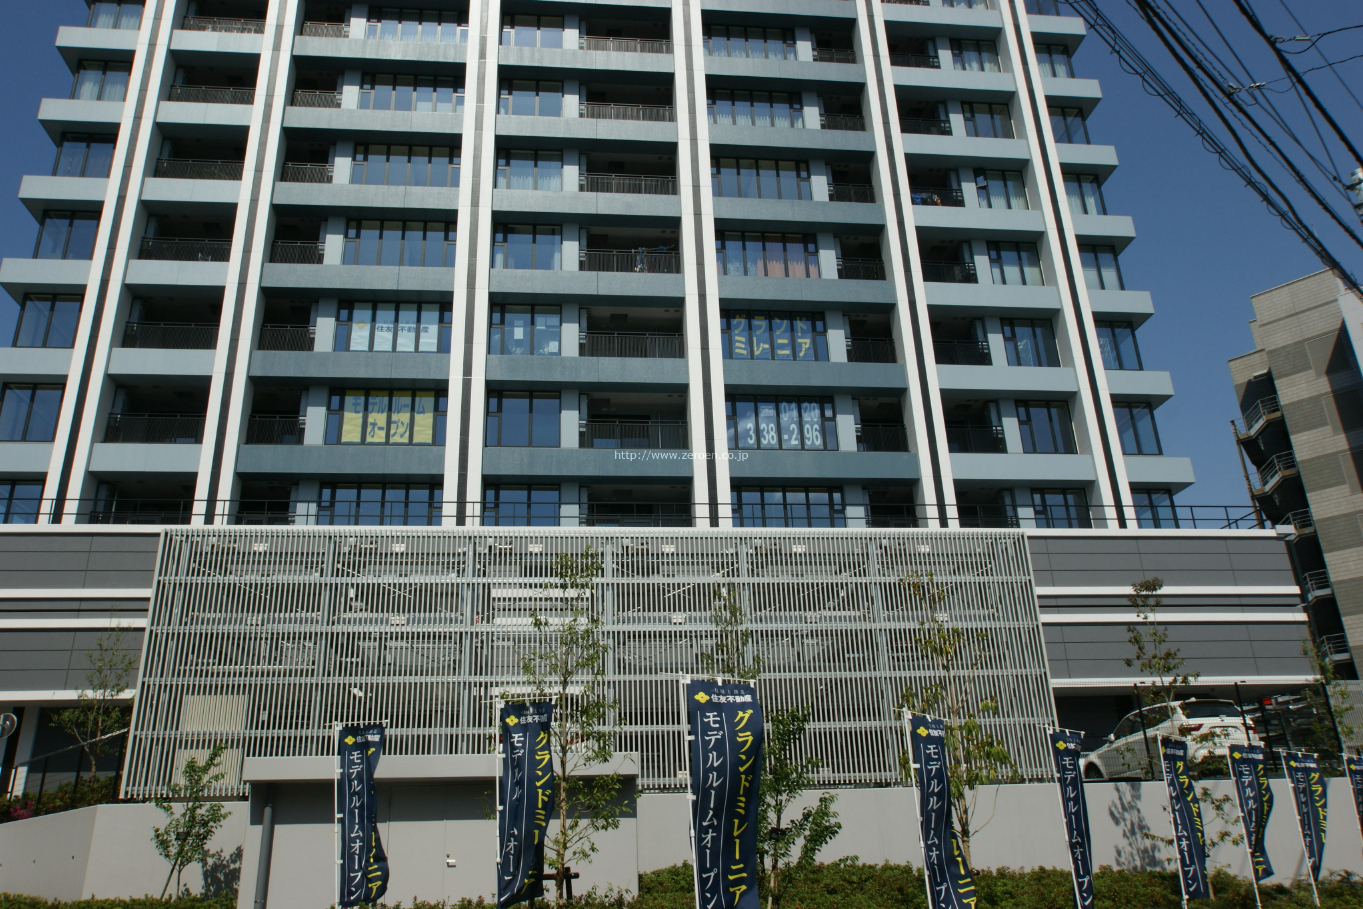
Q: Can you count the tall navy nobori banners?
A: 9